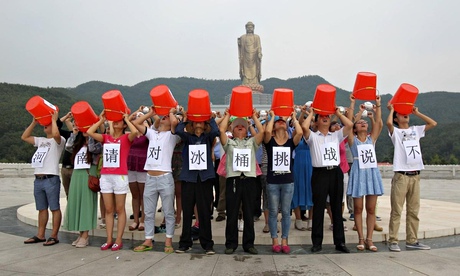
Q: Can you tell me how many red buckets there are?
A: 10